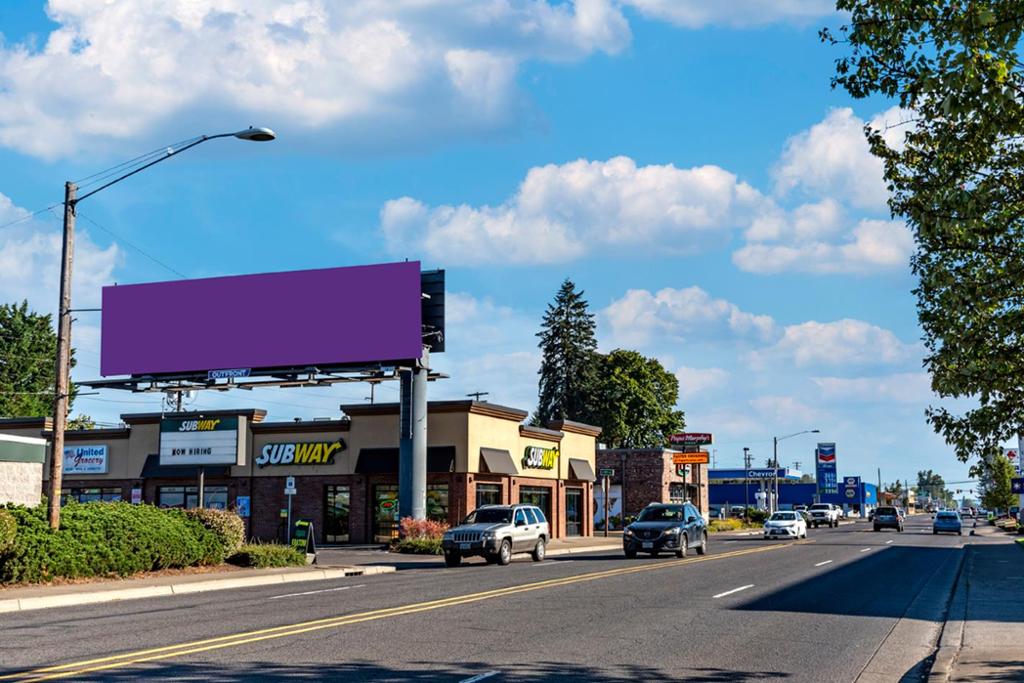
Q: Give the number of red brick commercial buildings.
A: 2